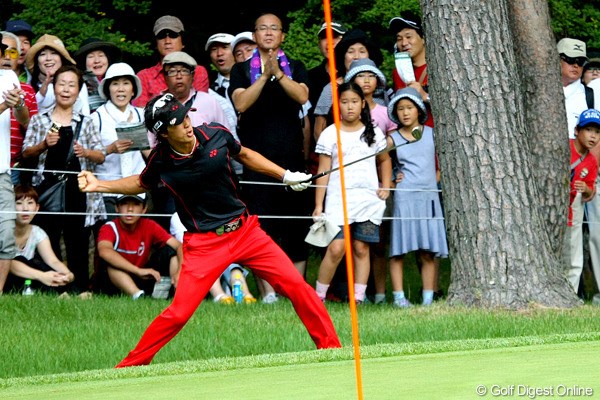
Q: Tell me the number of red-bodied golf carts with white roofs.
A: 0